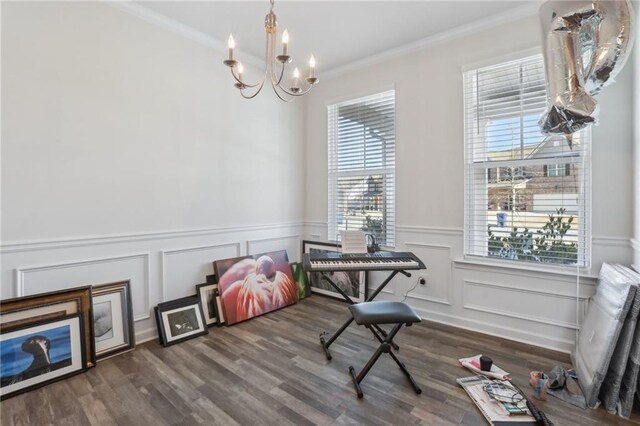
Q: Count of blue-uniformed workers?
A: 0